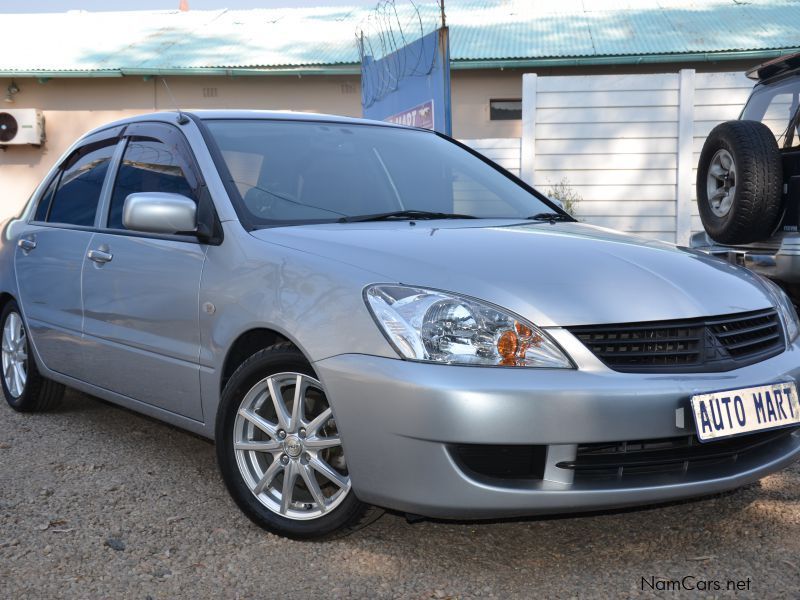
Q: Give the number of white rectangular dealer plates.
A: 1